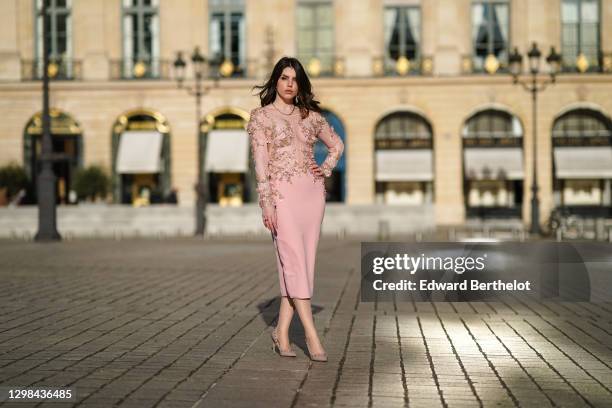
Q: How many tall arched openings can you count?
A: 7